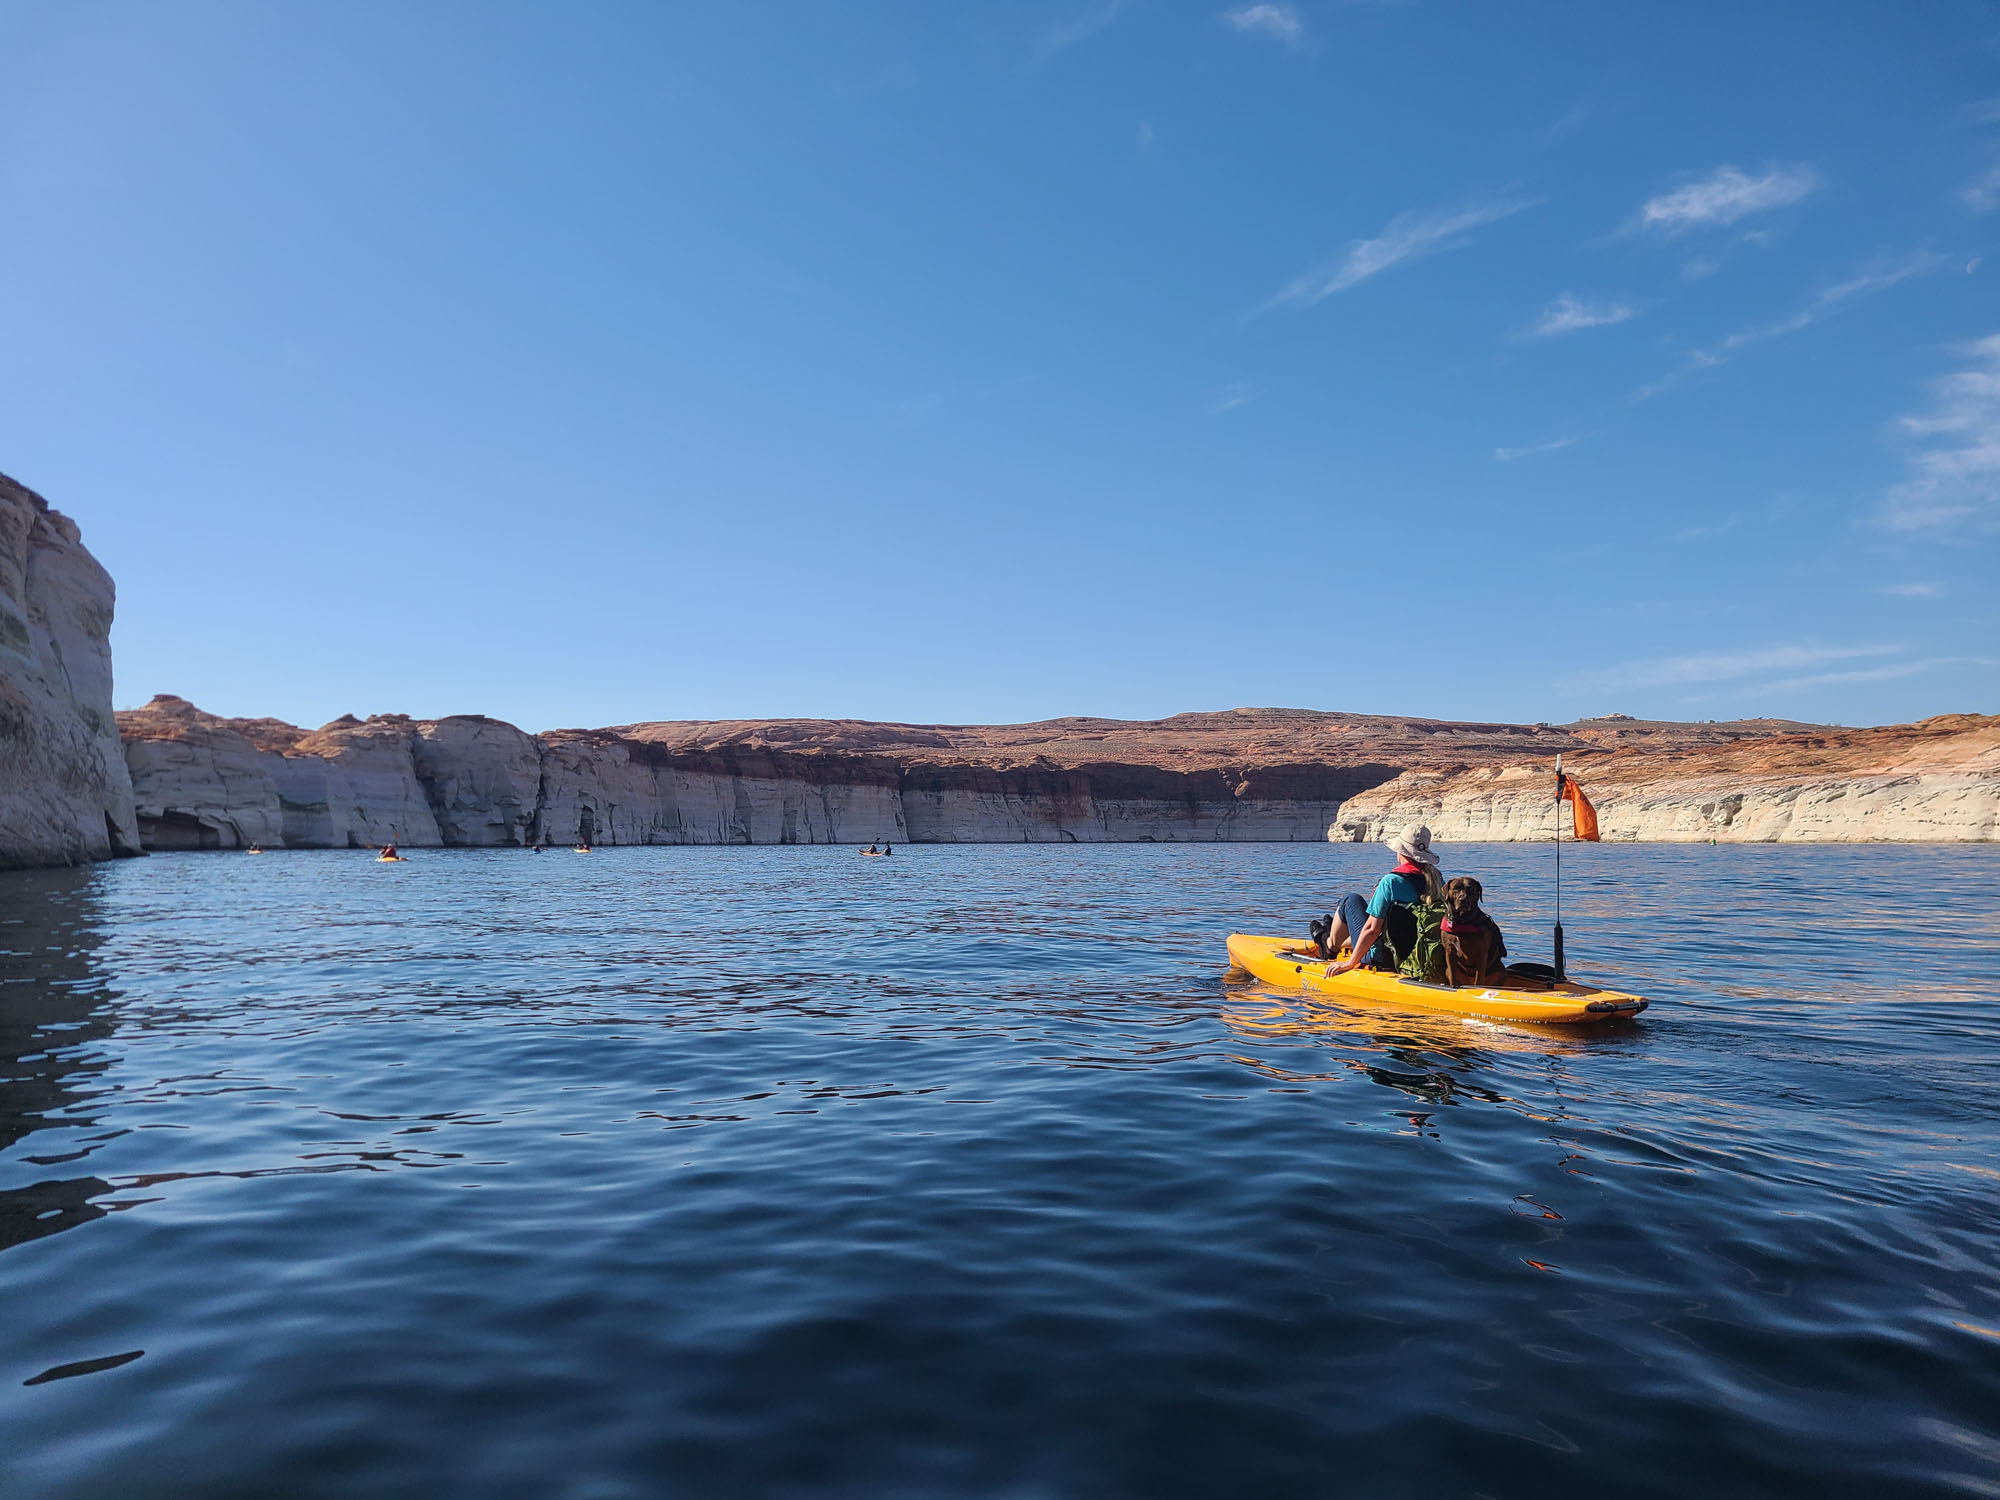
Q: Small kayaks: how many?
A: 5